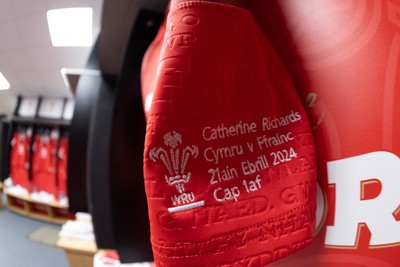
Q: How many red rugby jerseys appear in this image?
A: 4